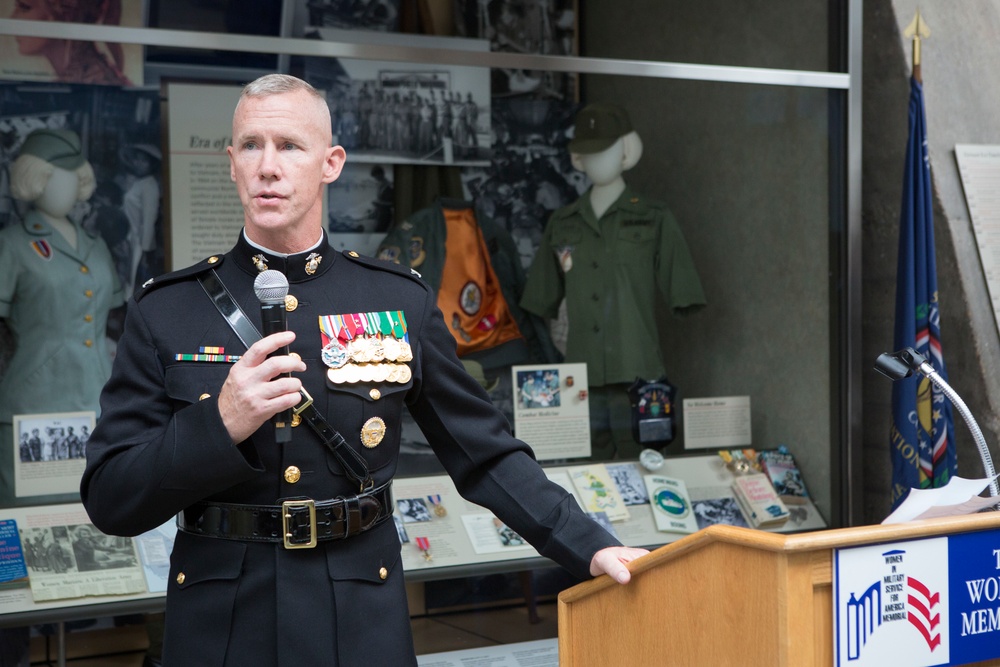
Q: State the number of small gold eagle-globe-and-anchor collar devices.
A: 2